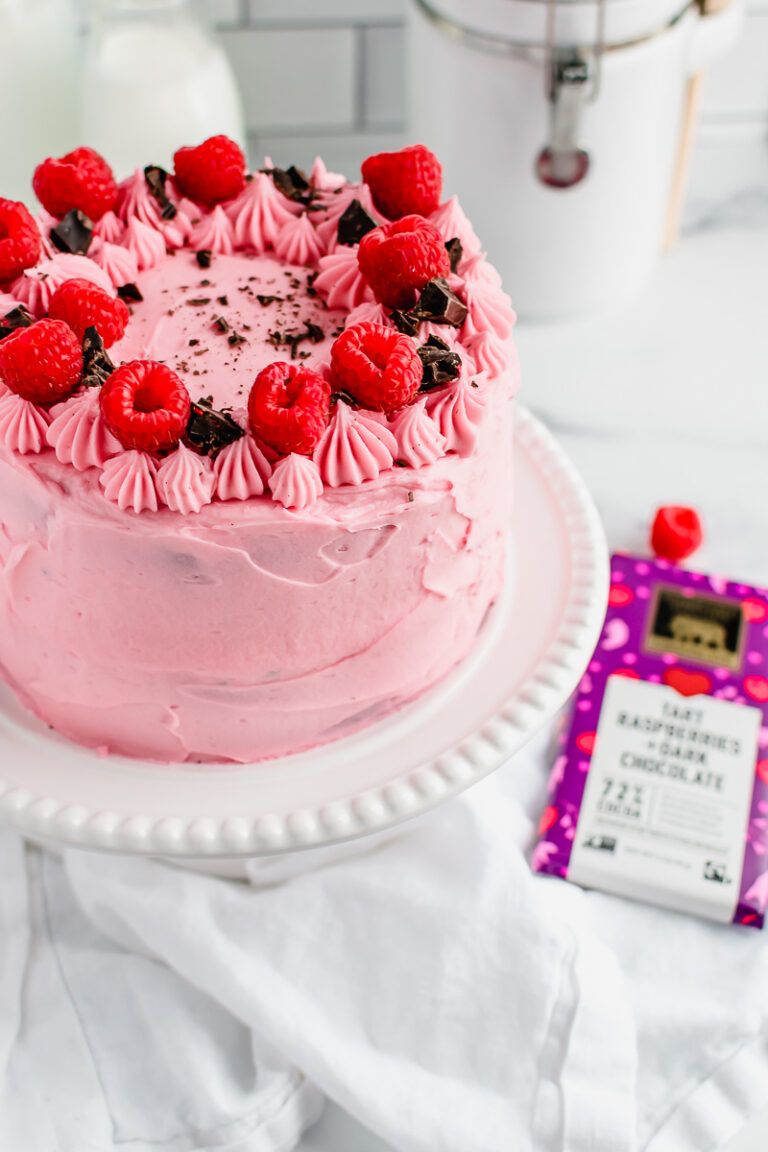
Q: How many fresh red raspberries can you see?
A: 11